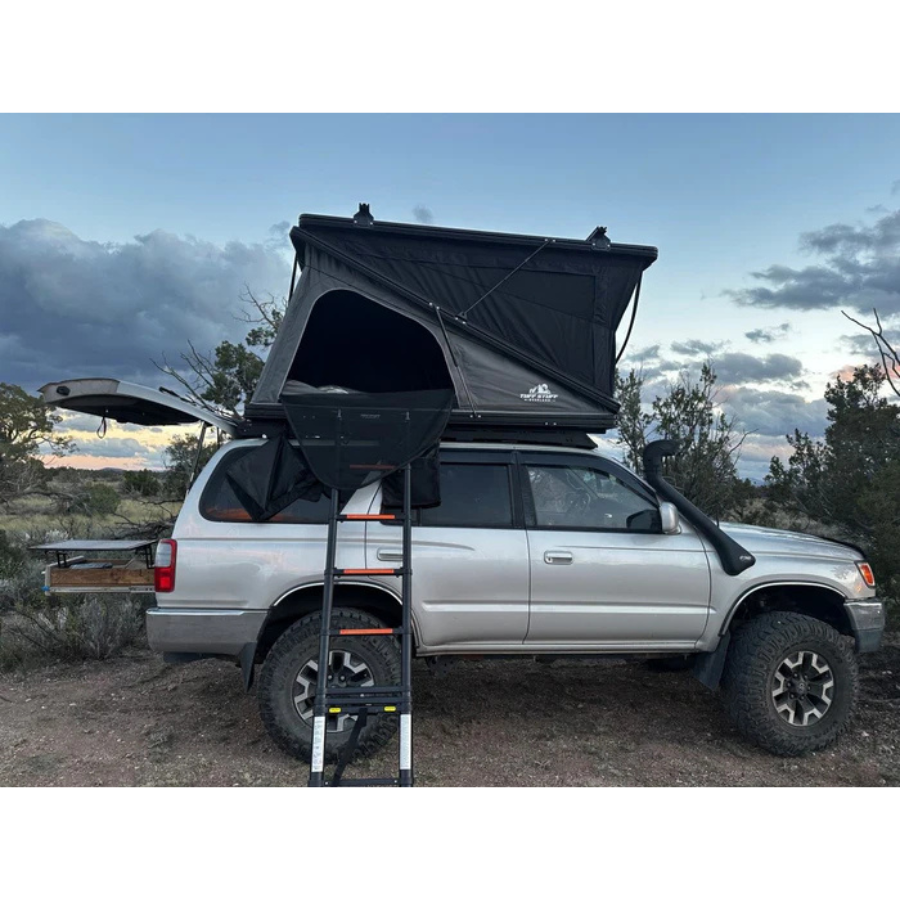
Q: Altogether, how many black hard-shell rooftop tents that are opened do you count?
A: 1